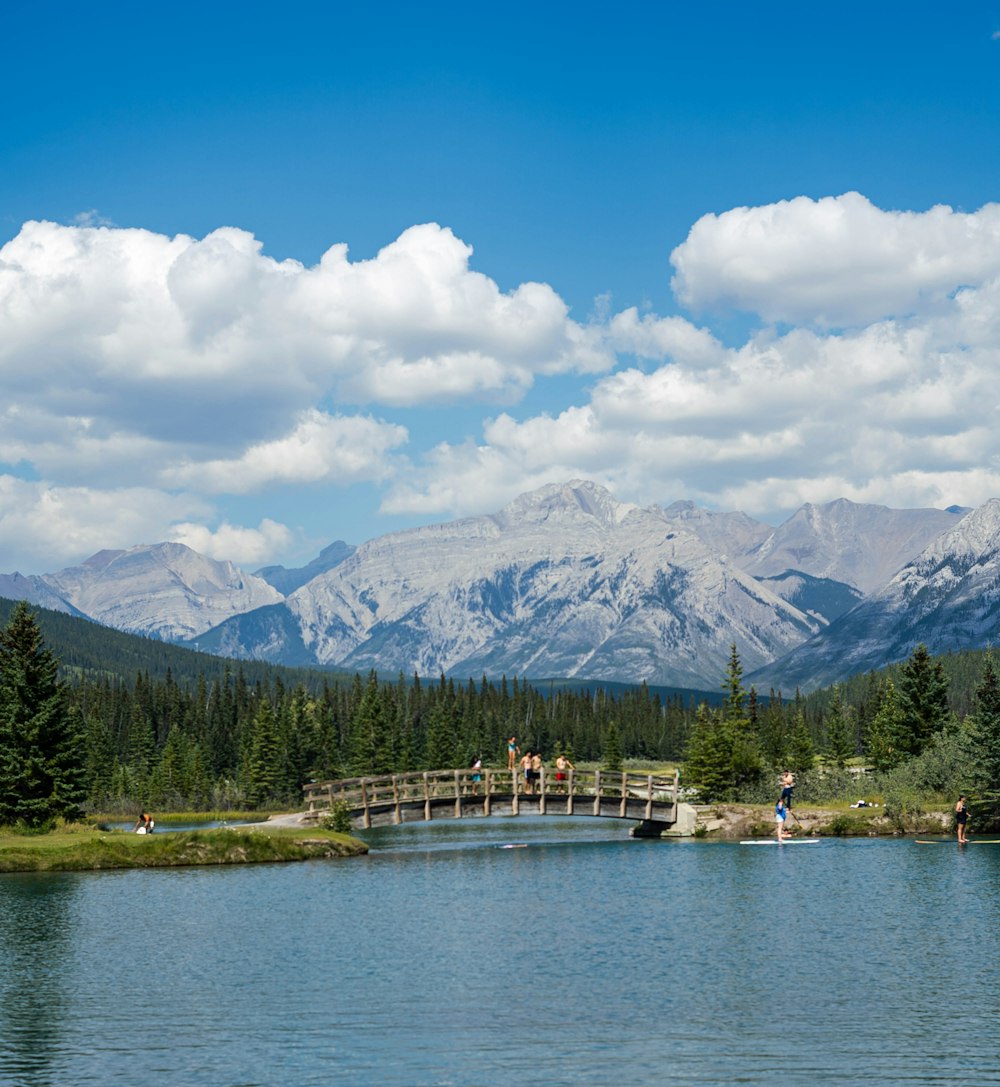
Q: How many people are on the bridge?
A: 5